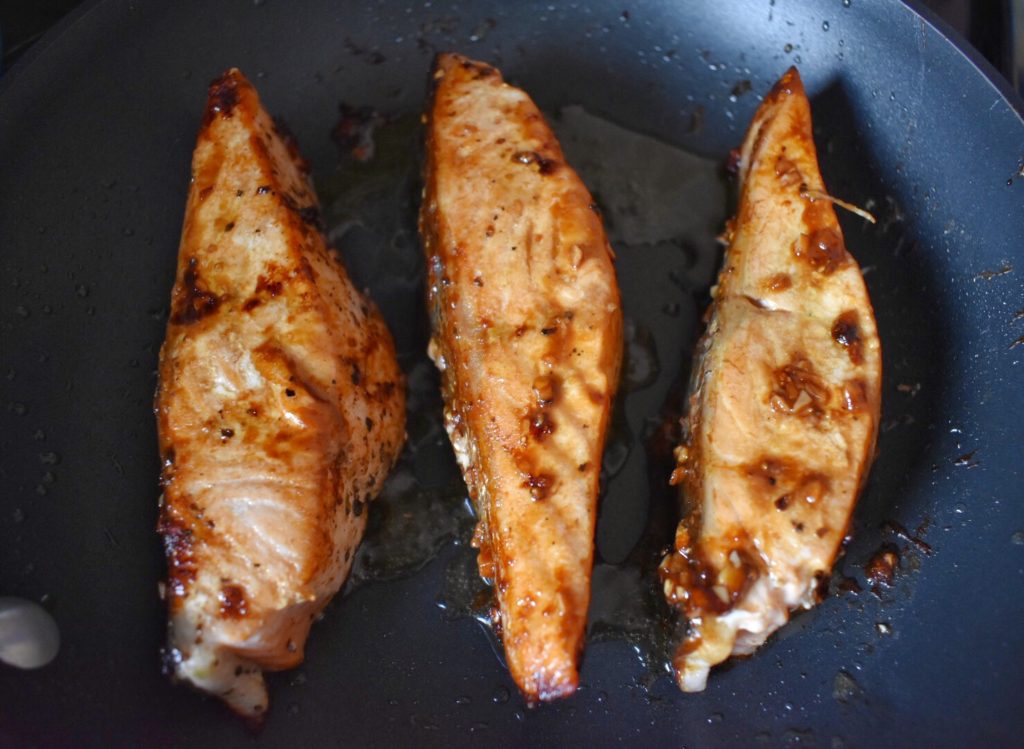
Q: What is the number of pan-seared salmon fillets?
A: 3